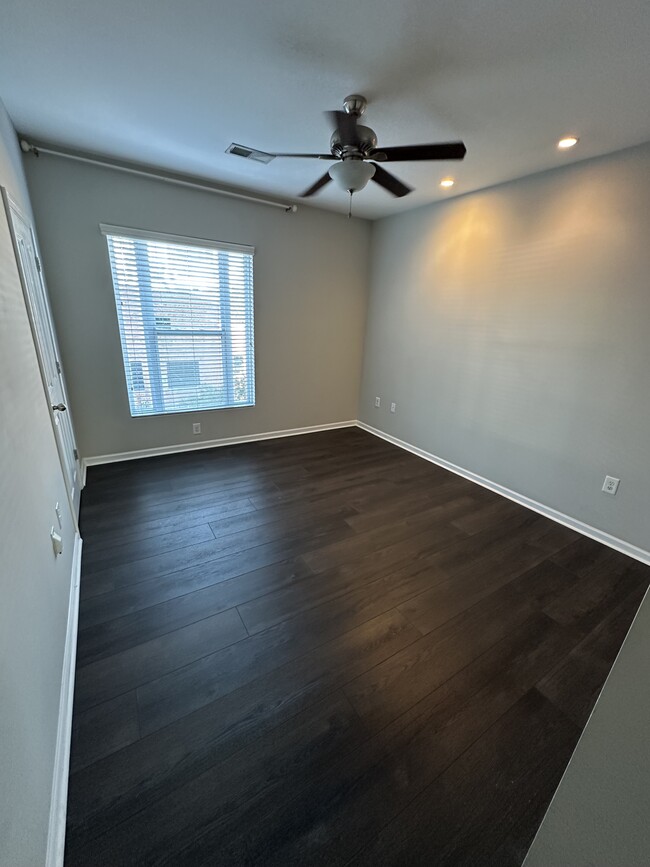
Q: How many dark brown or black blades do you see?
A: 5